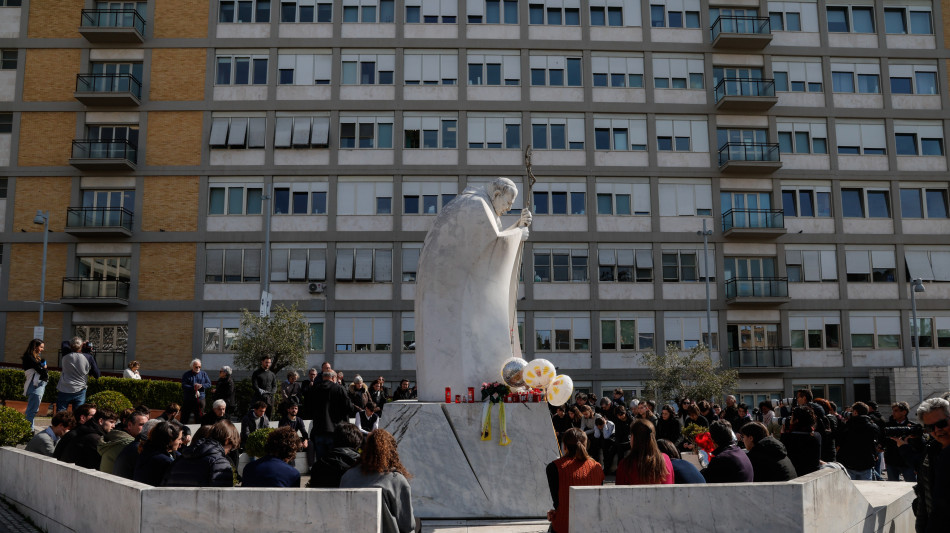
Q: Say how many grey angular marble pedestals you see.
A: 1